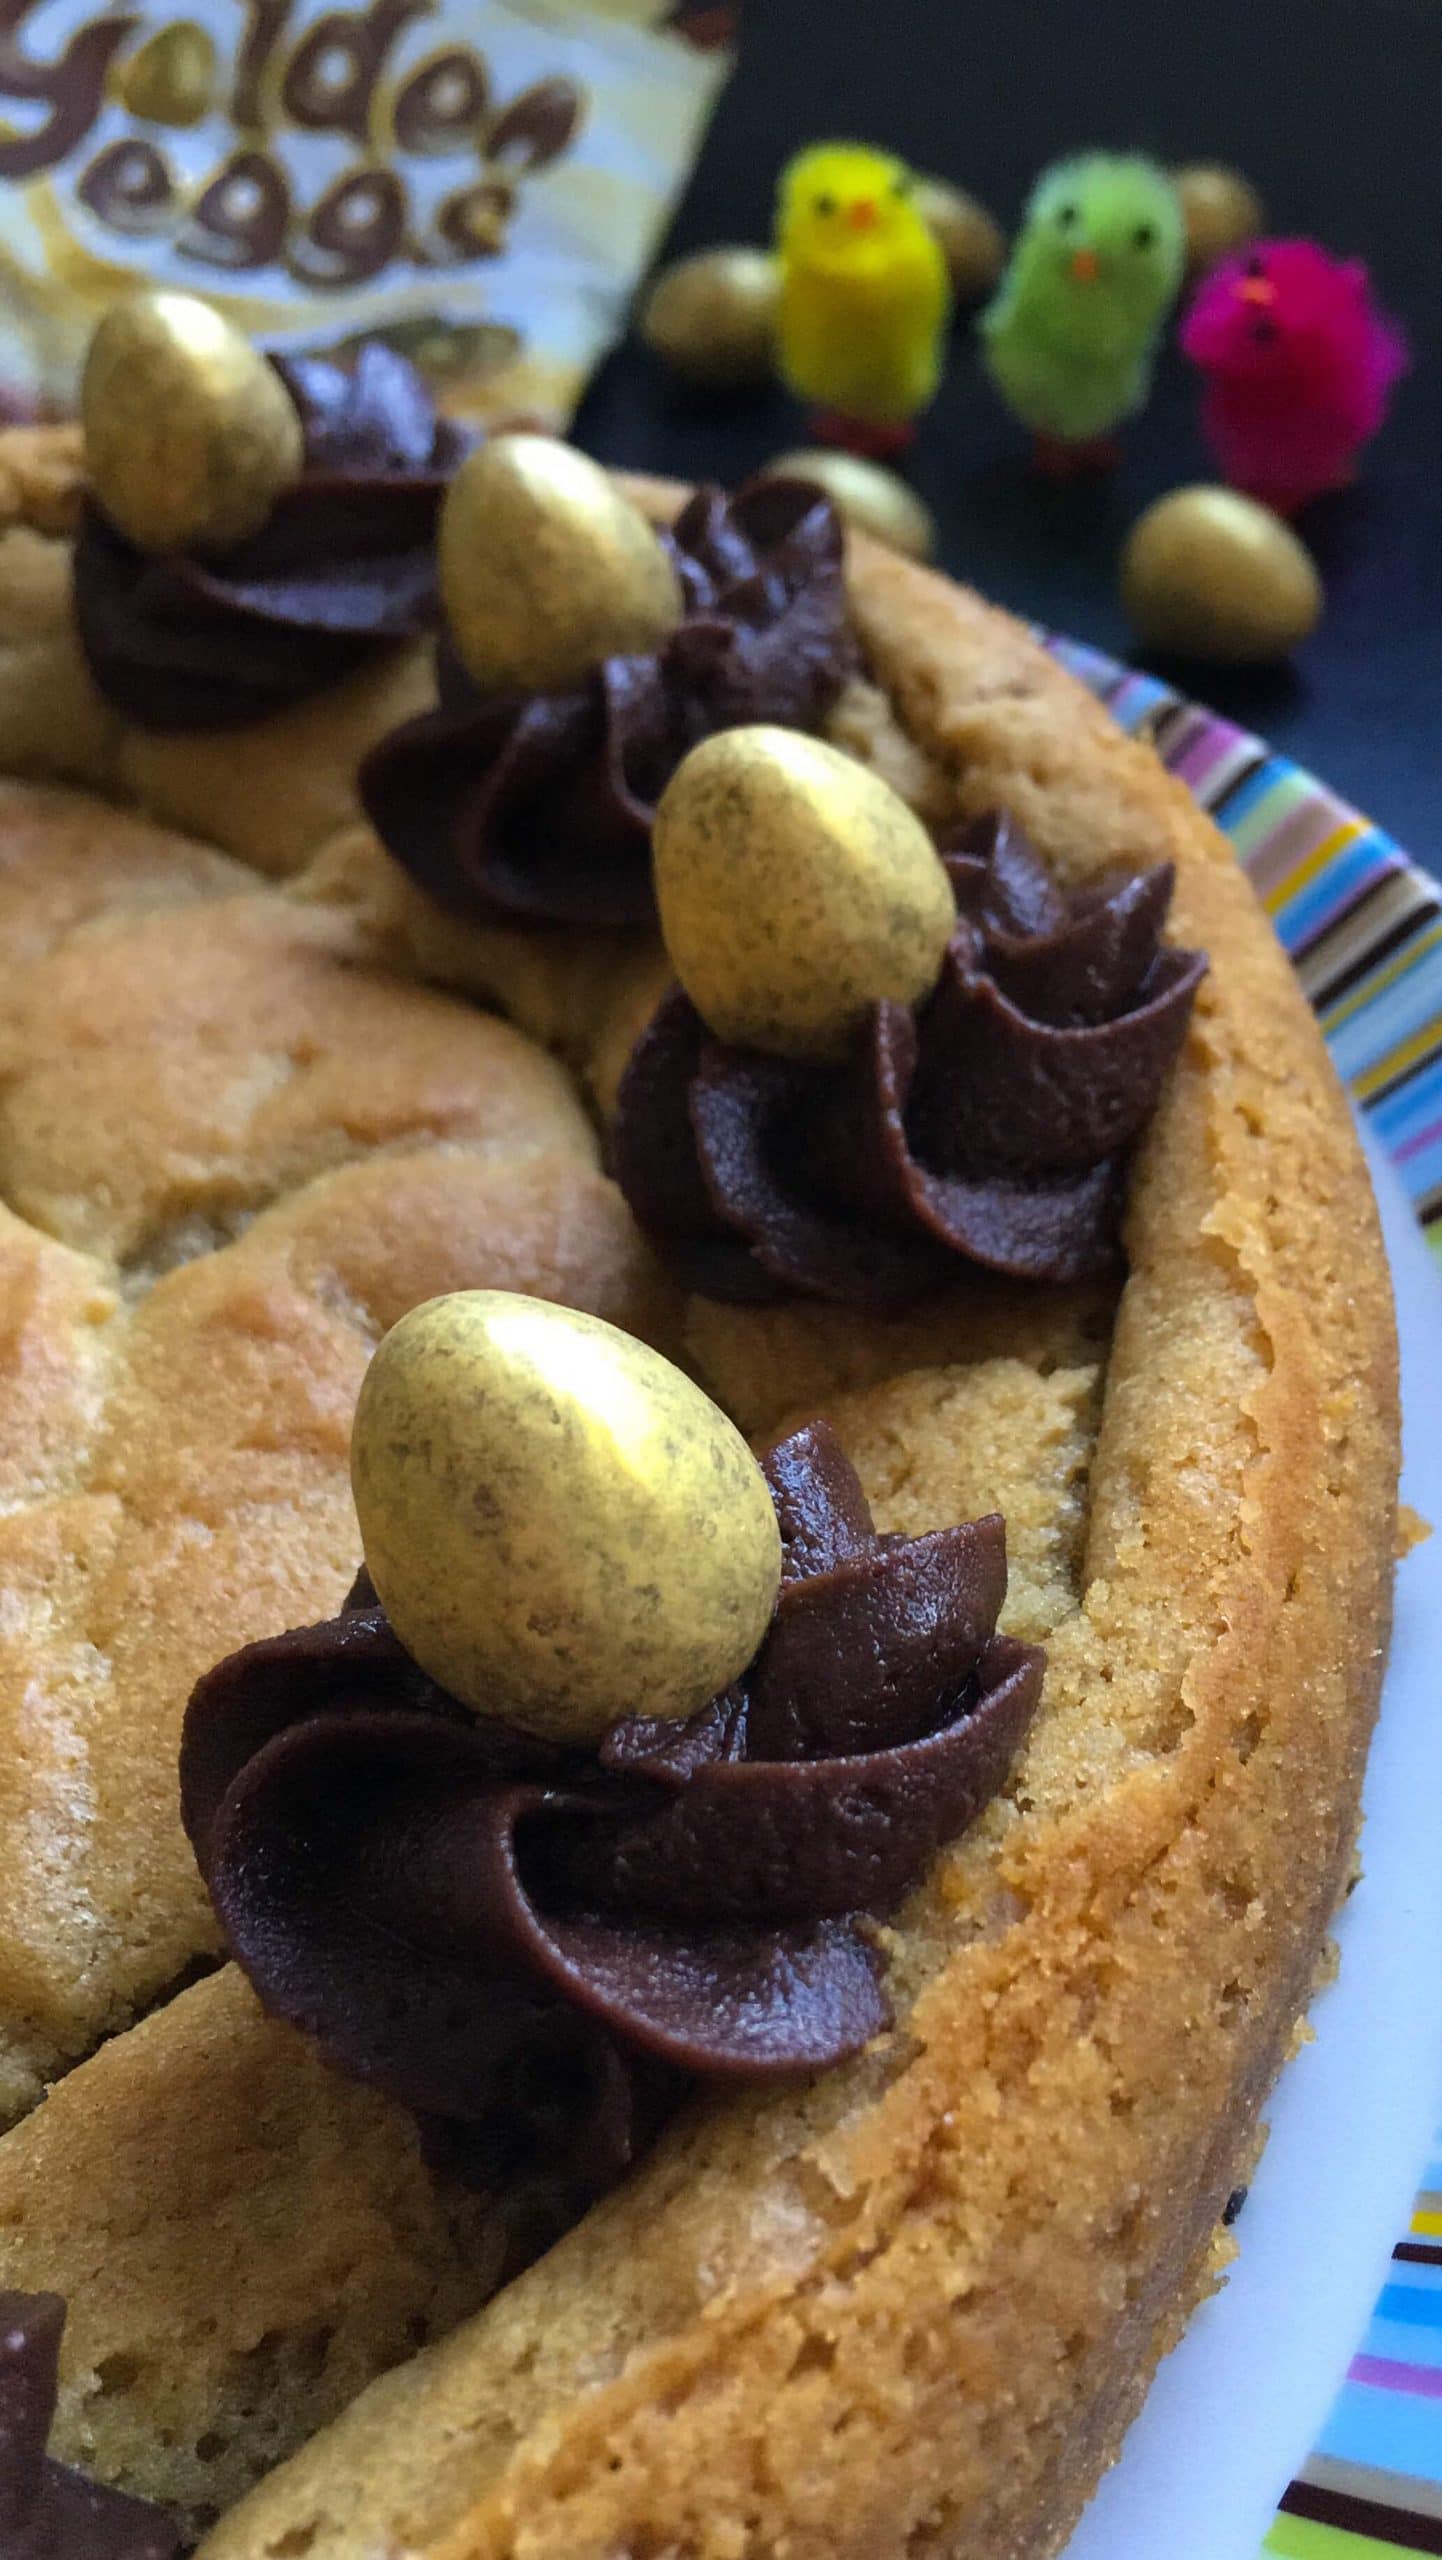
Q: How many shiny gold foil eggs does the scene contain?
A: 9